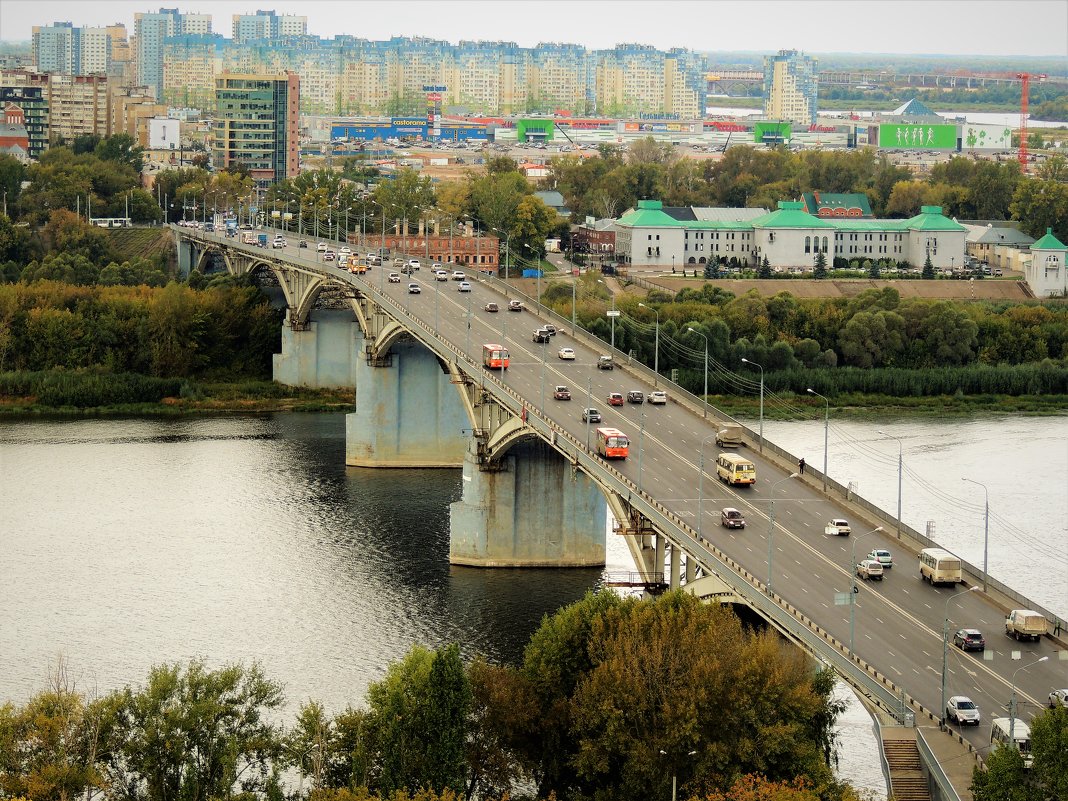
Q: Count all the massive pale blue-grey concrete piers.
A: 3